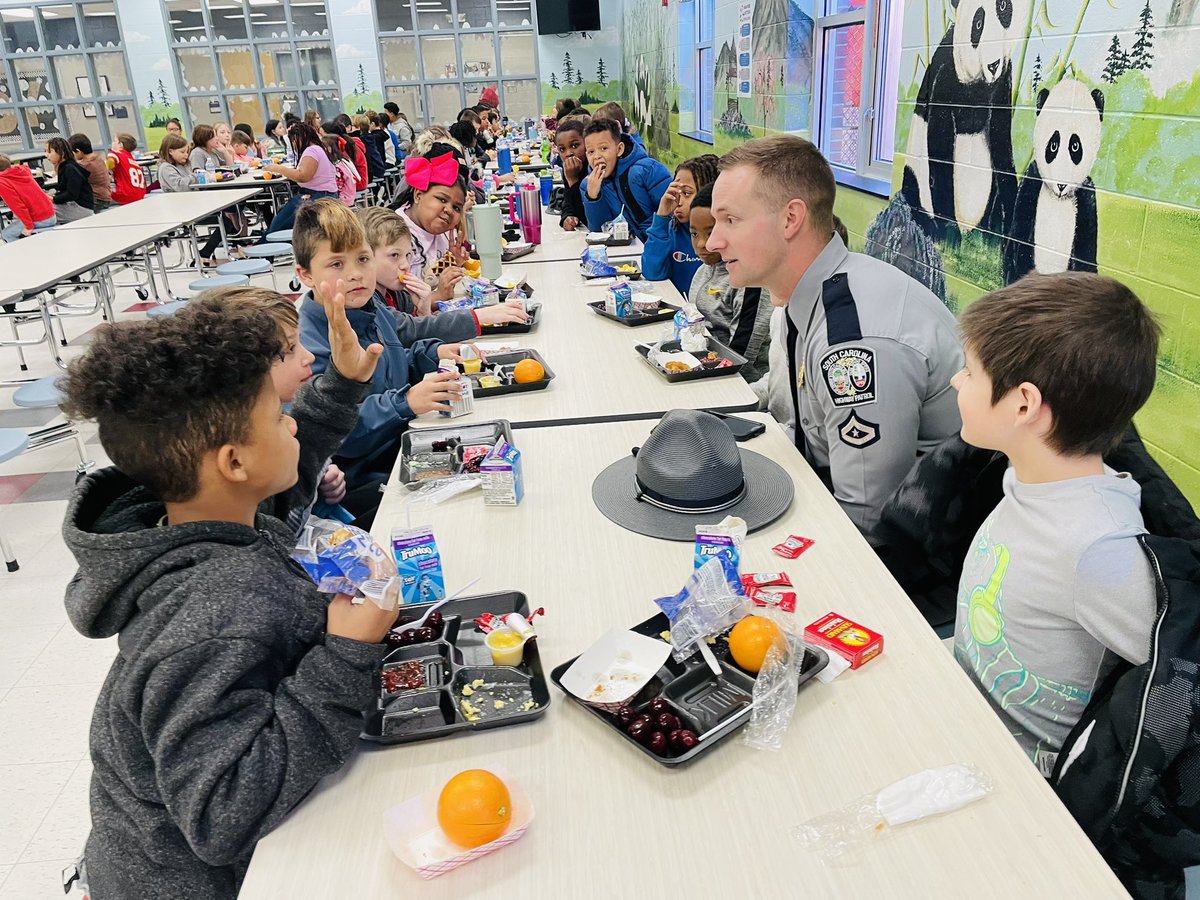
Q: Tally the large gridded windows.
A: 3